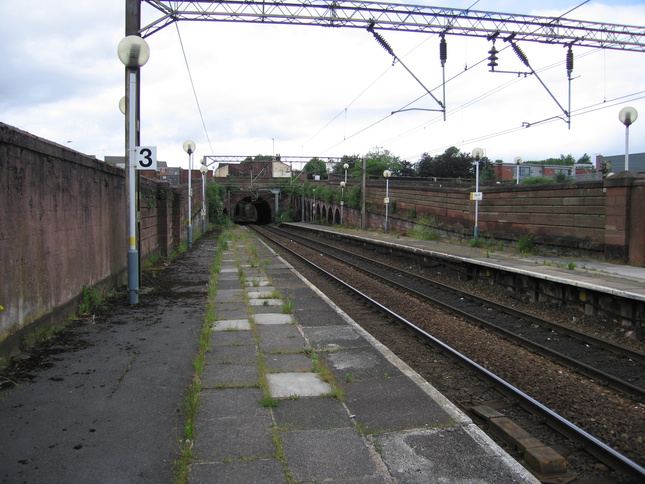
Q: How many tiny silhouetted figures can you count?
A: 0